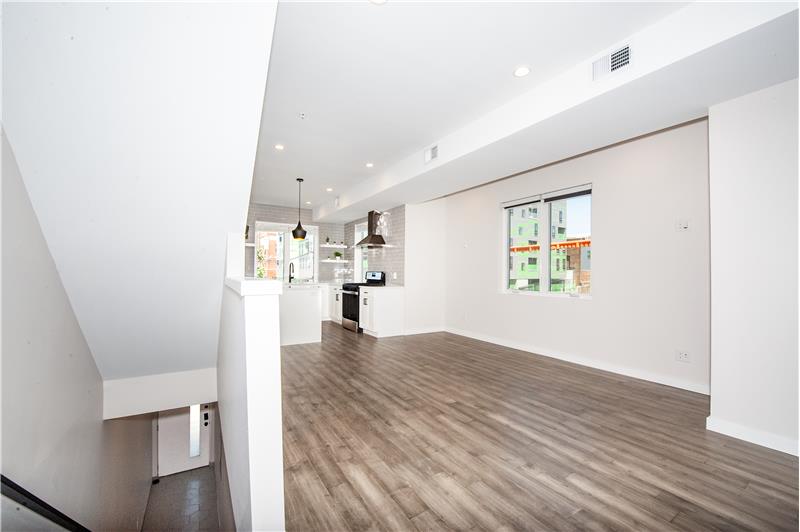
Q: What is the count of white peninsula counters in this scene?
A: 1